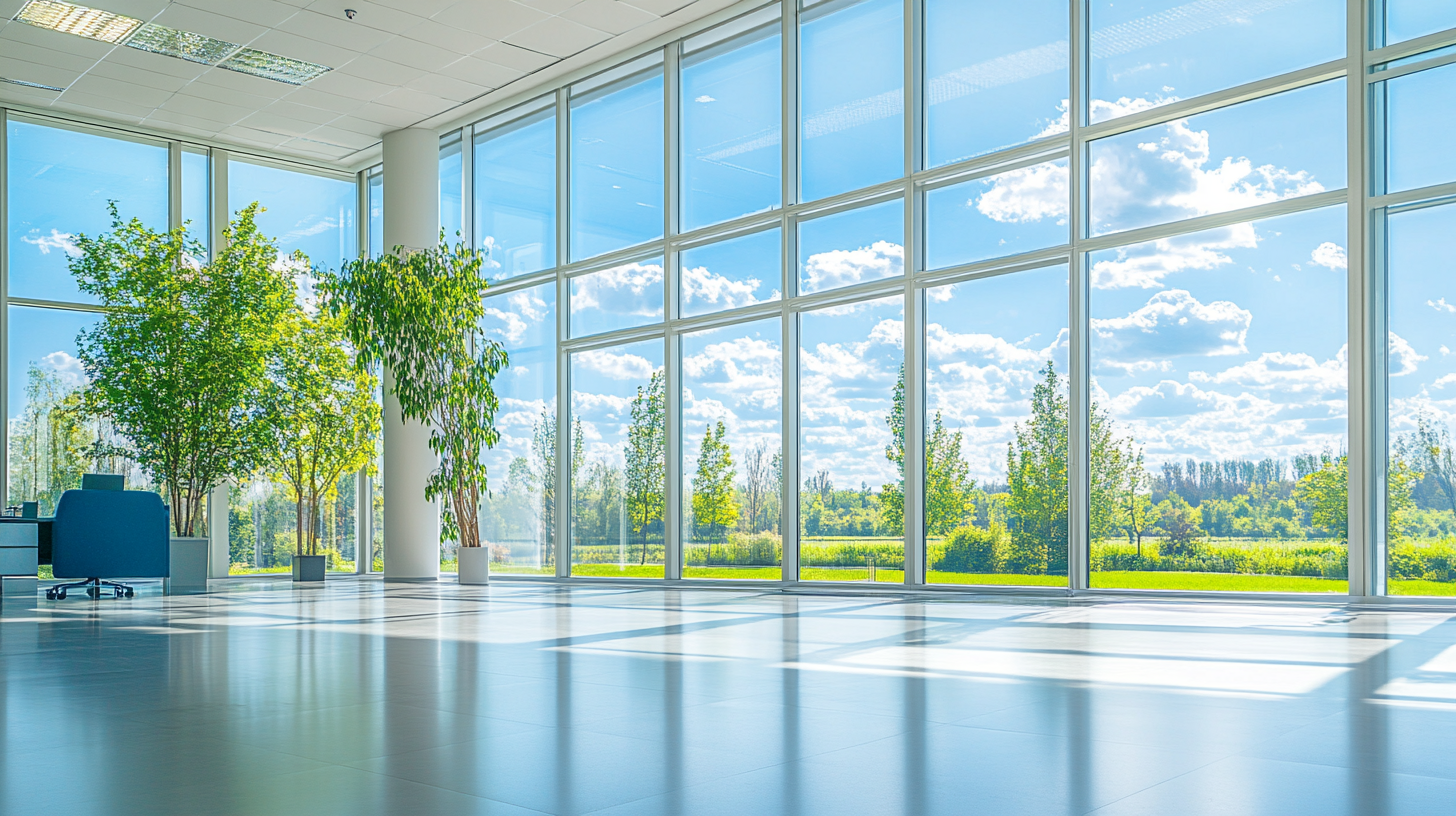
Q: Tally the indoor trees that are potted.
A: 3